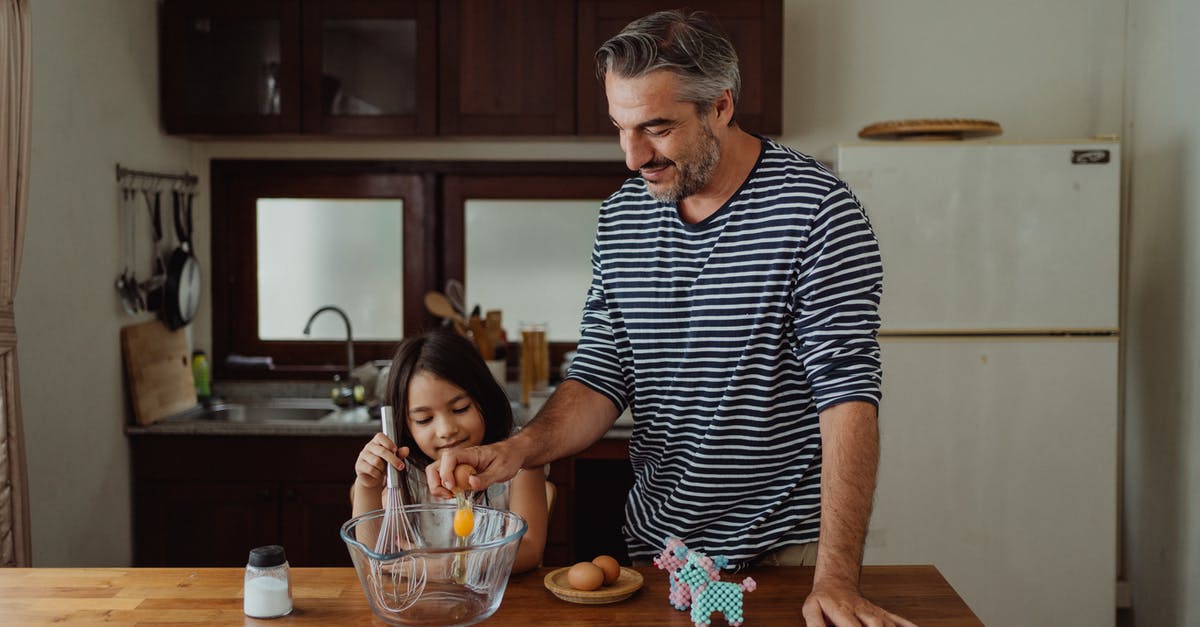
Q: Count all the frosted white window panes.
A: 2